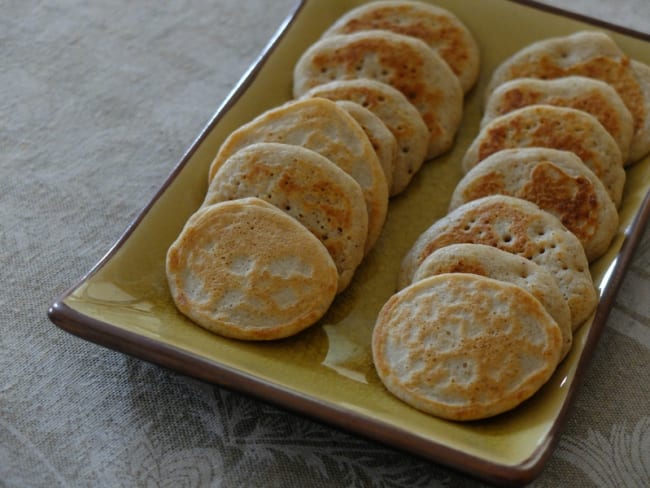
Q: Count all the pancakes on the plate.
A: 14